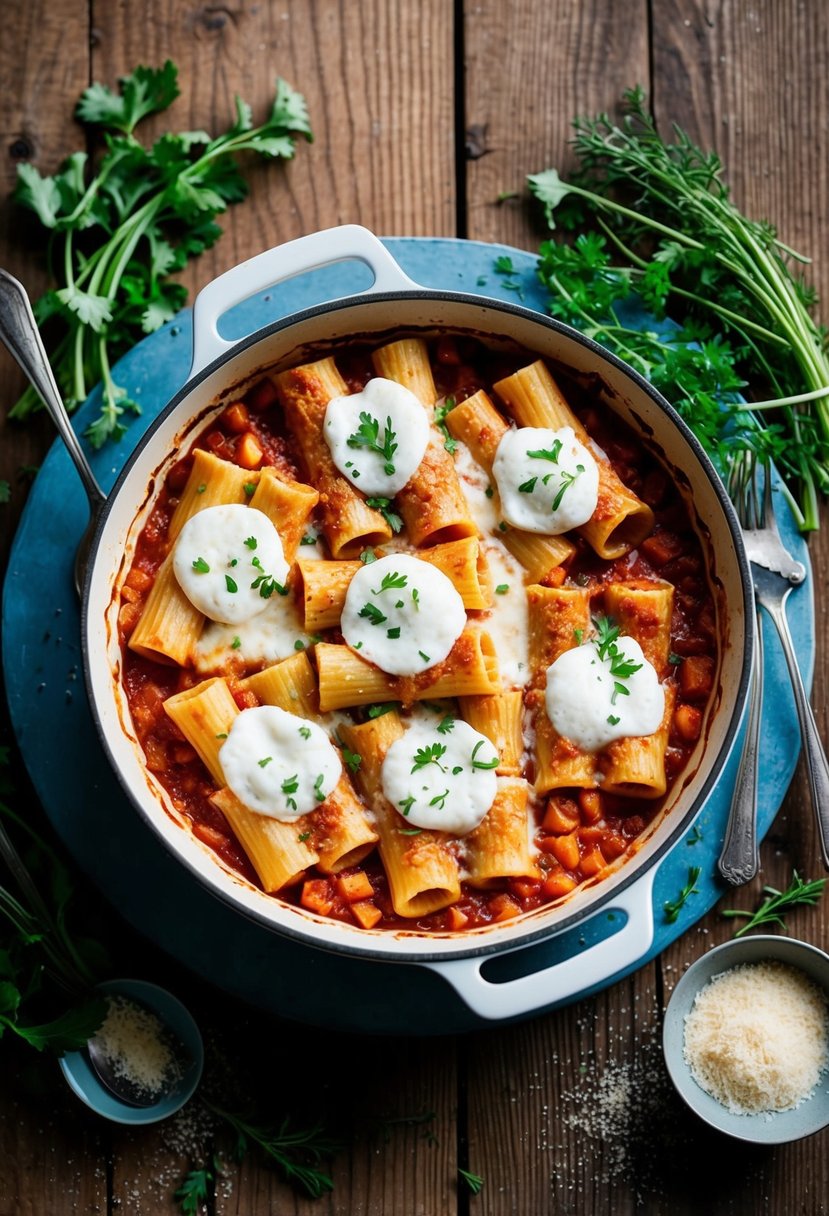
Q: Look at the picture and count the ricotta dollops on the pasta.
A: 7